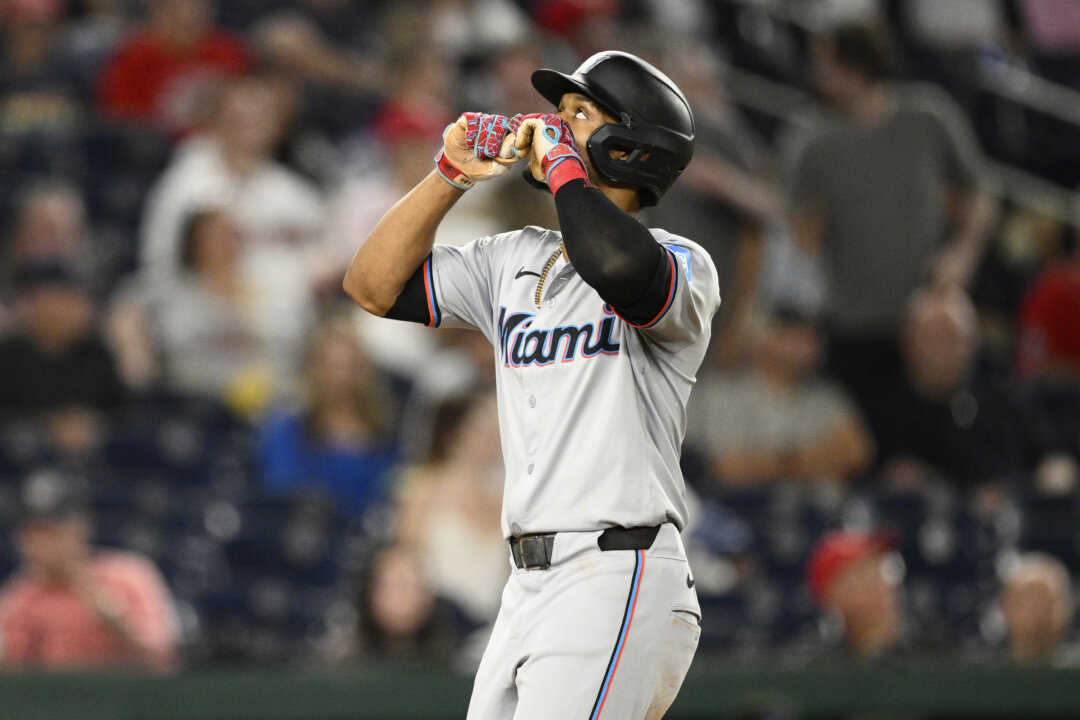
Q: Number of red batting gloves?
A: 2